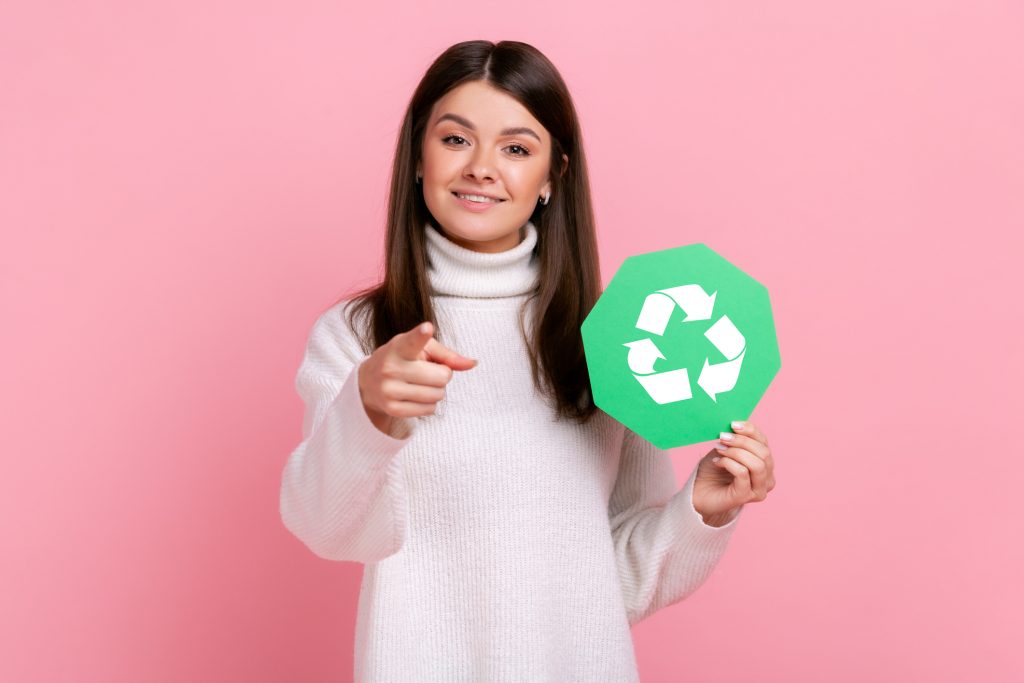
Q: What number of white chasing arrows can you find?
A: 3